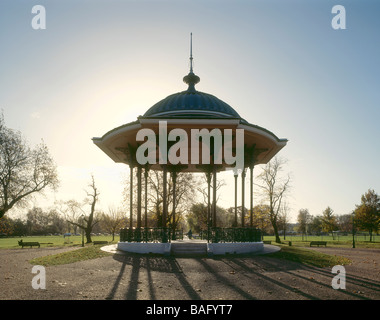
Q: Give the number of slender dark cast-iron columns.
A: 10